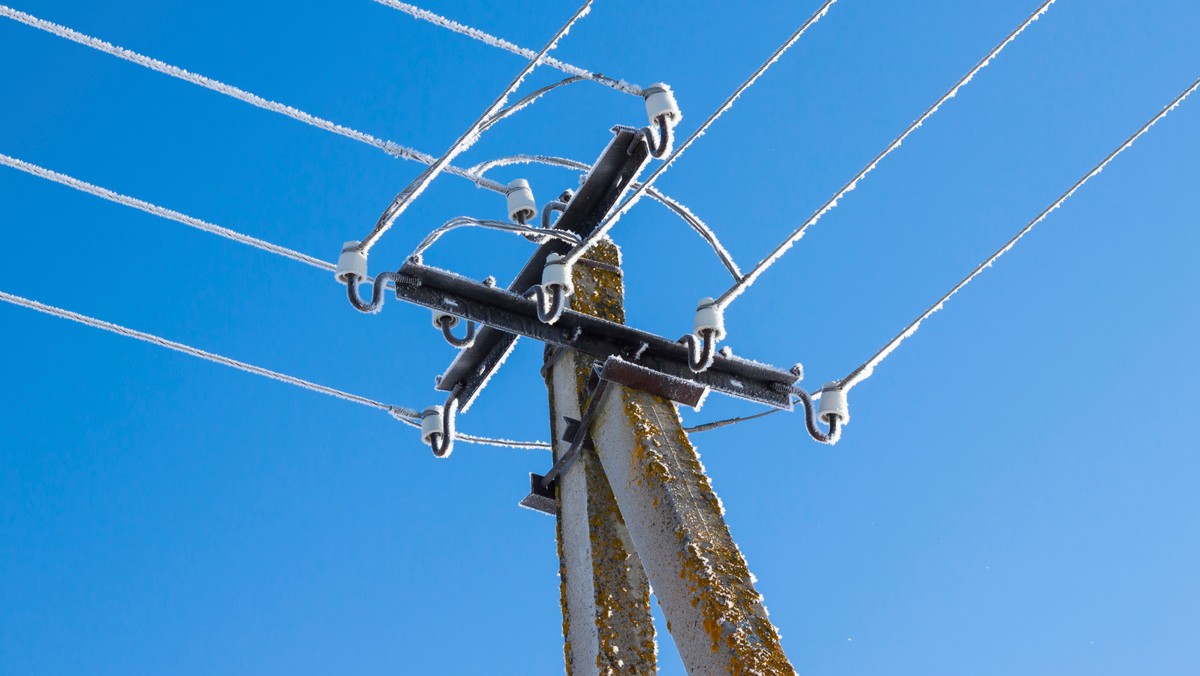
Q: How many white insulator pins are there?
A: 8